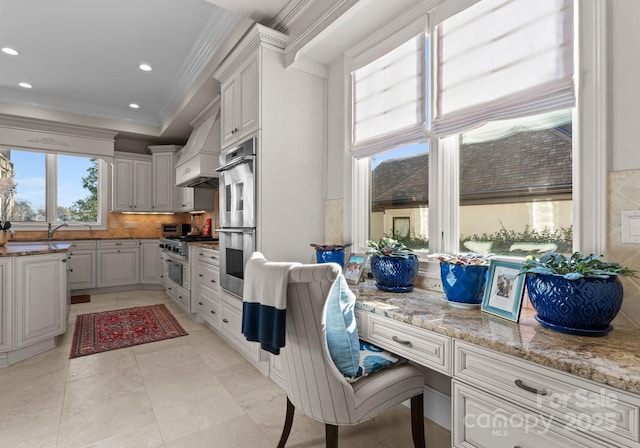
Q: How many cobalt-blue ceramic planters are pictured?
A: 4